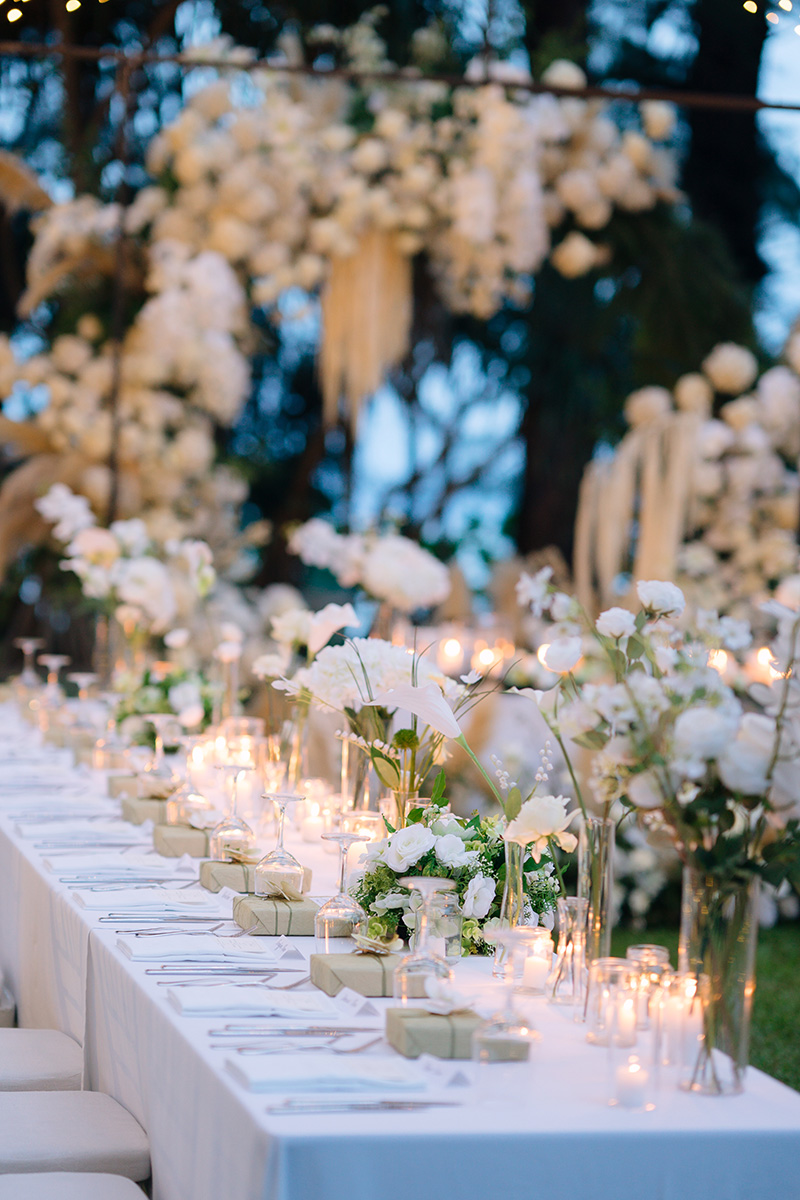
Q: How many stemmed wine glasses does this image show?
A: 11